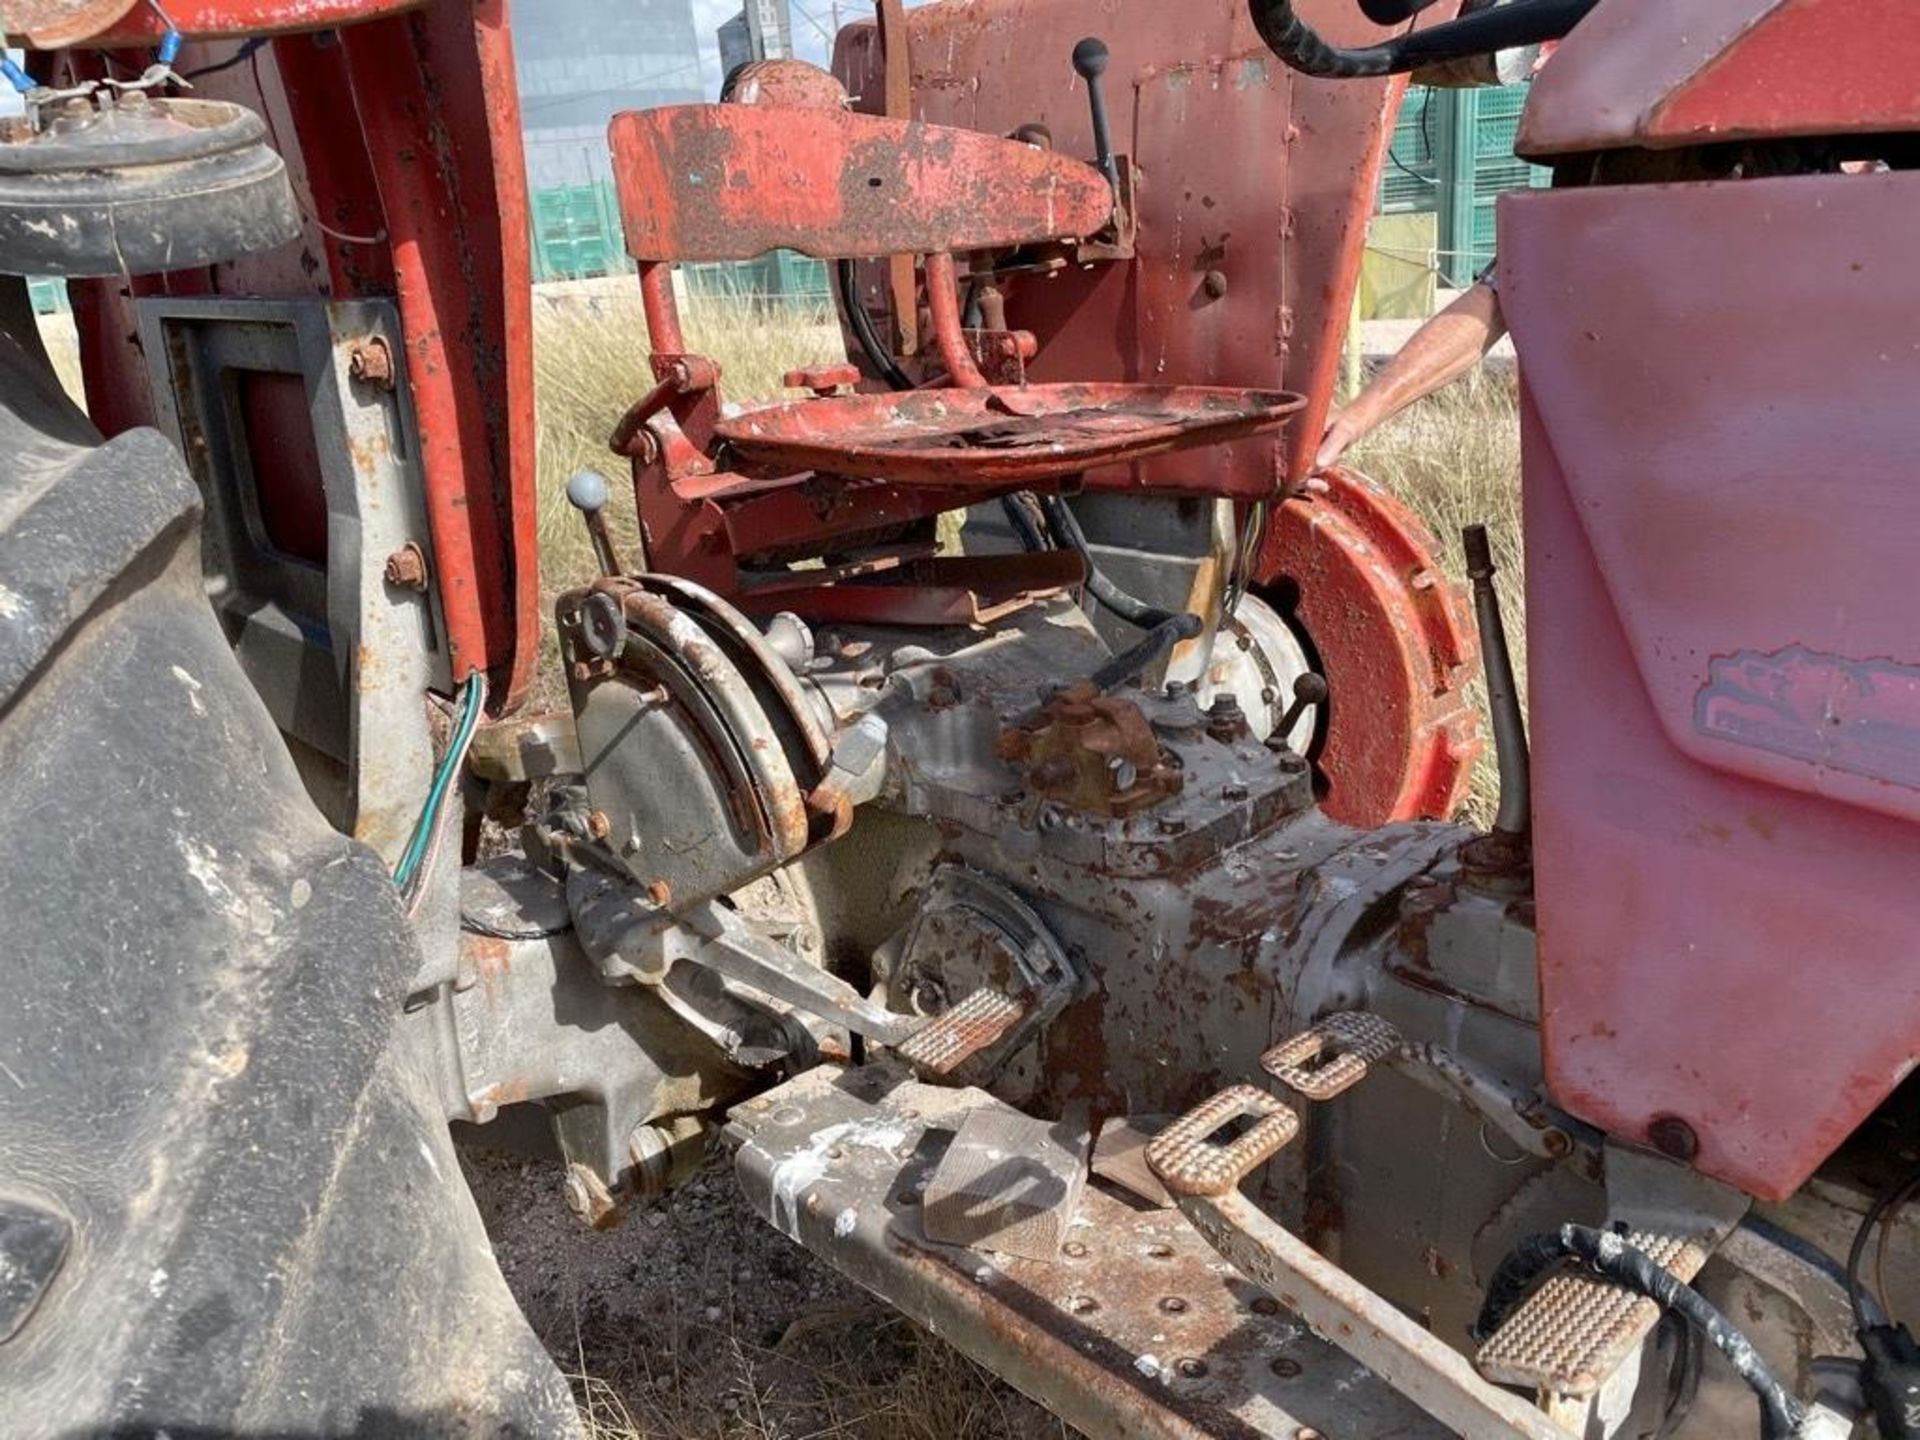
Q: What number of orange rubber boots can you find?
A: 0